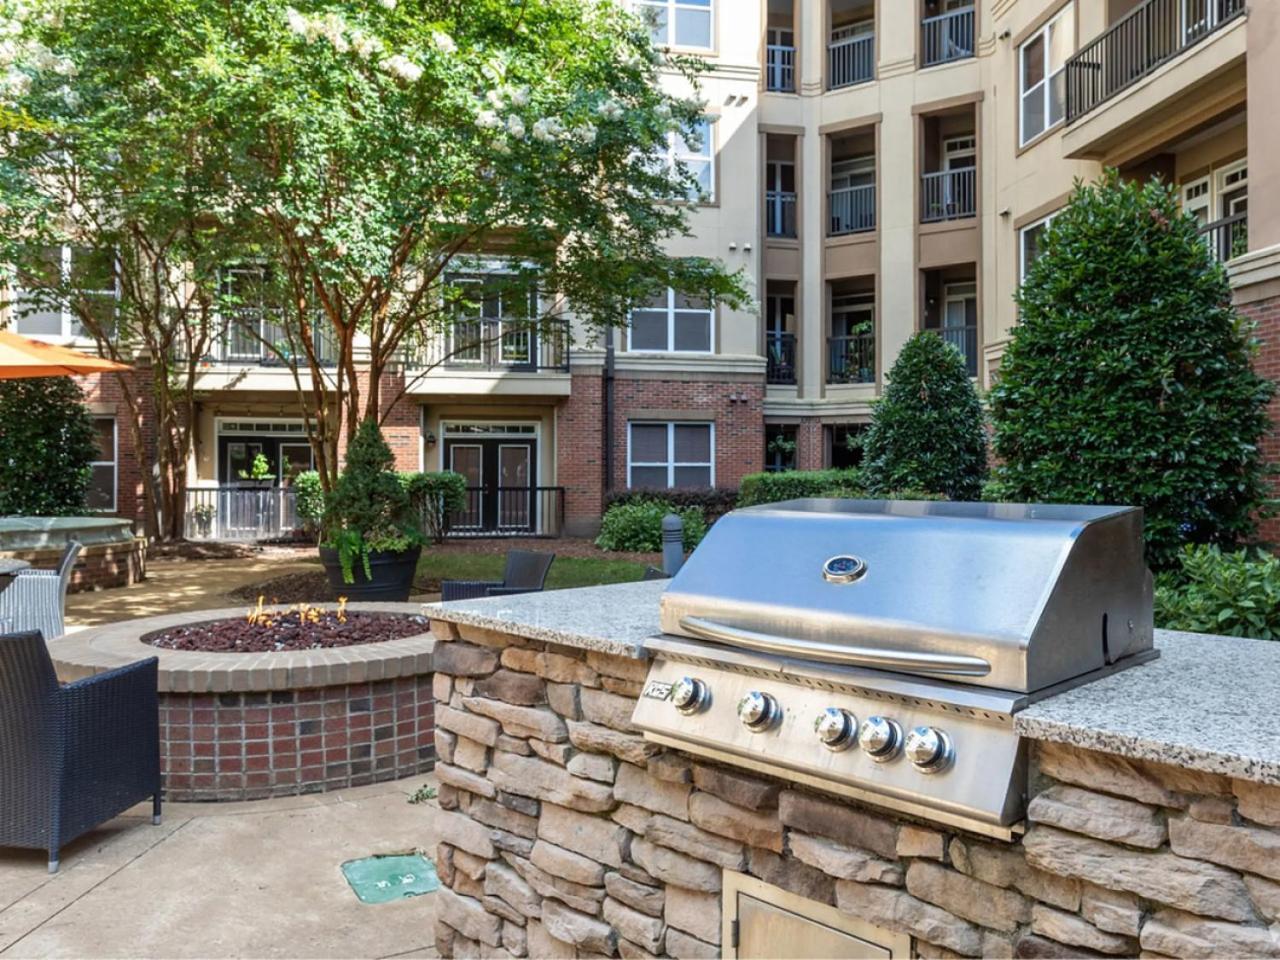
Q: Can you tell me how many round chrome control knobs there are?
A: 5